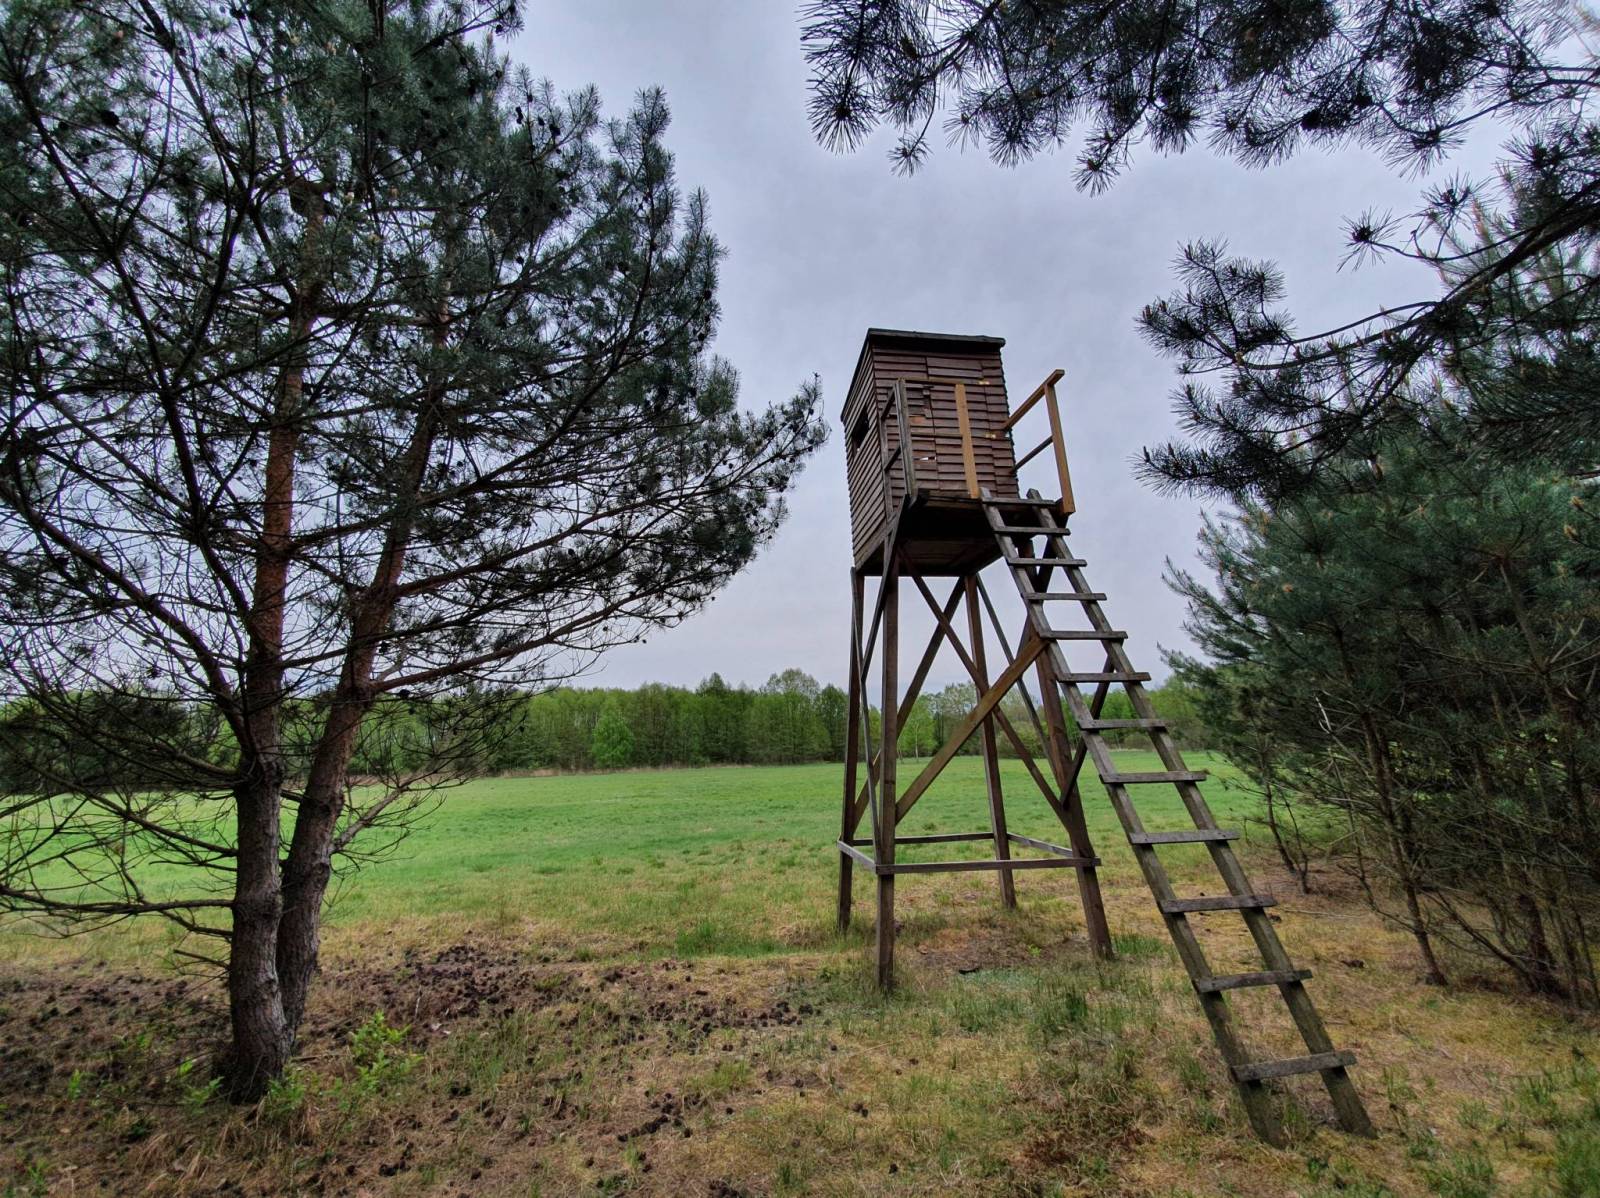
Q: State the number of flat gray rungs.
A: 12